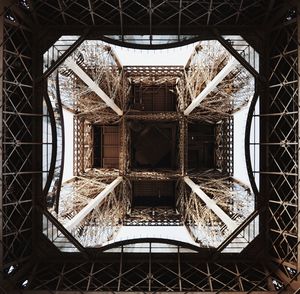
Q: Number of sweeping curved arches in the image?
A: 4